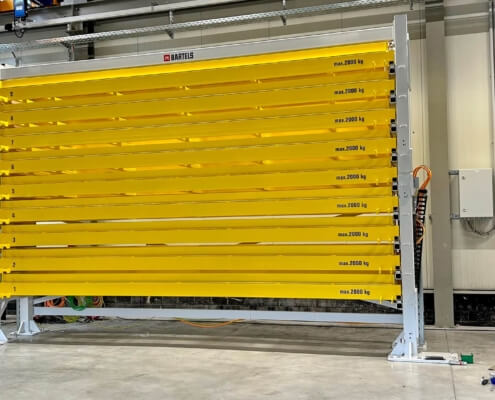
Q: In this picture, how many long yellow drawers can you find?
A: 9